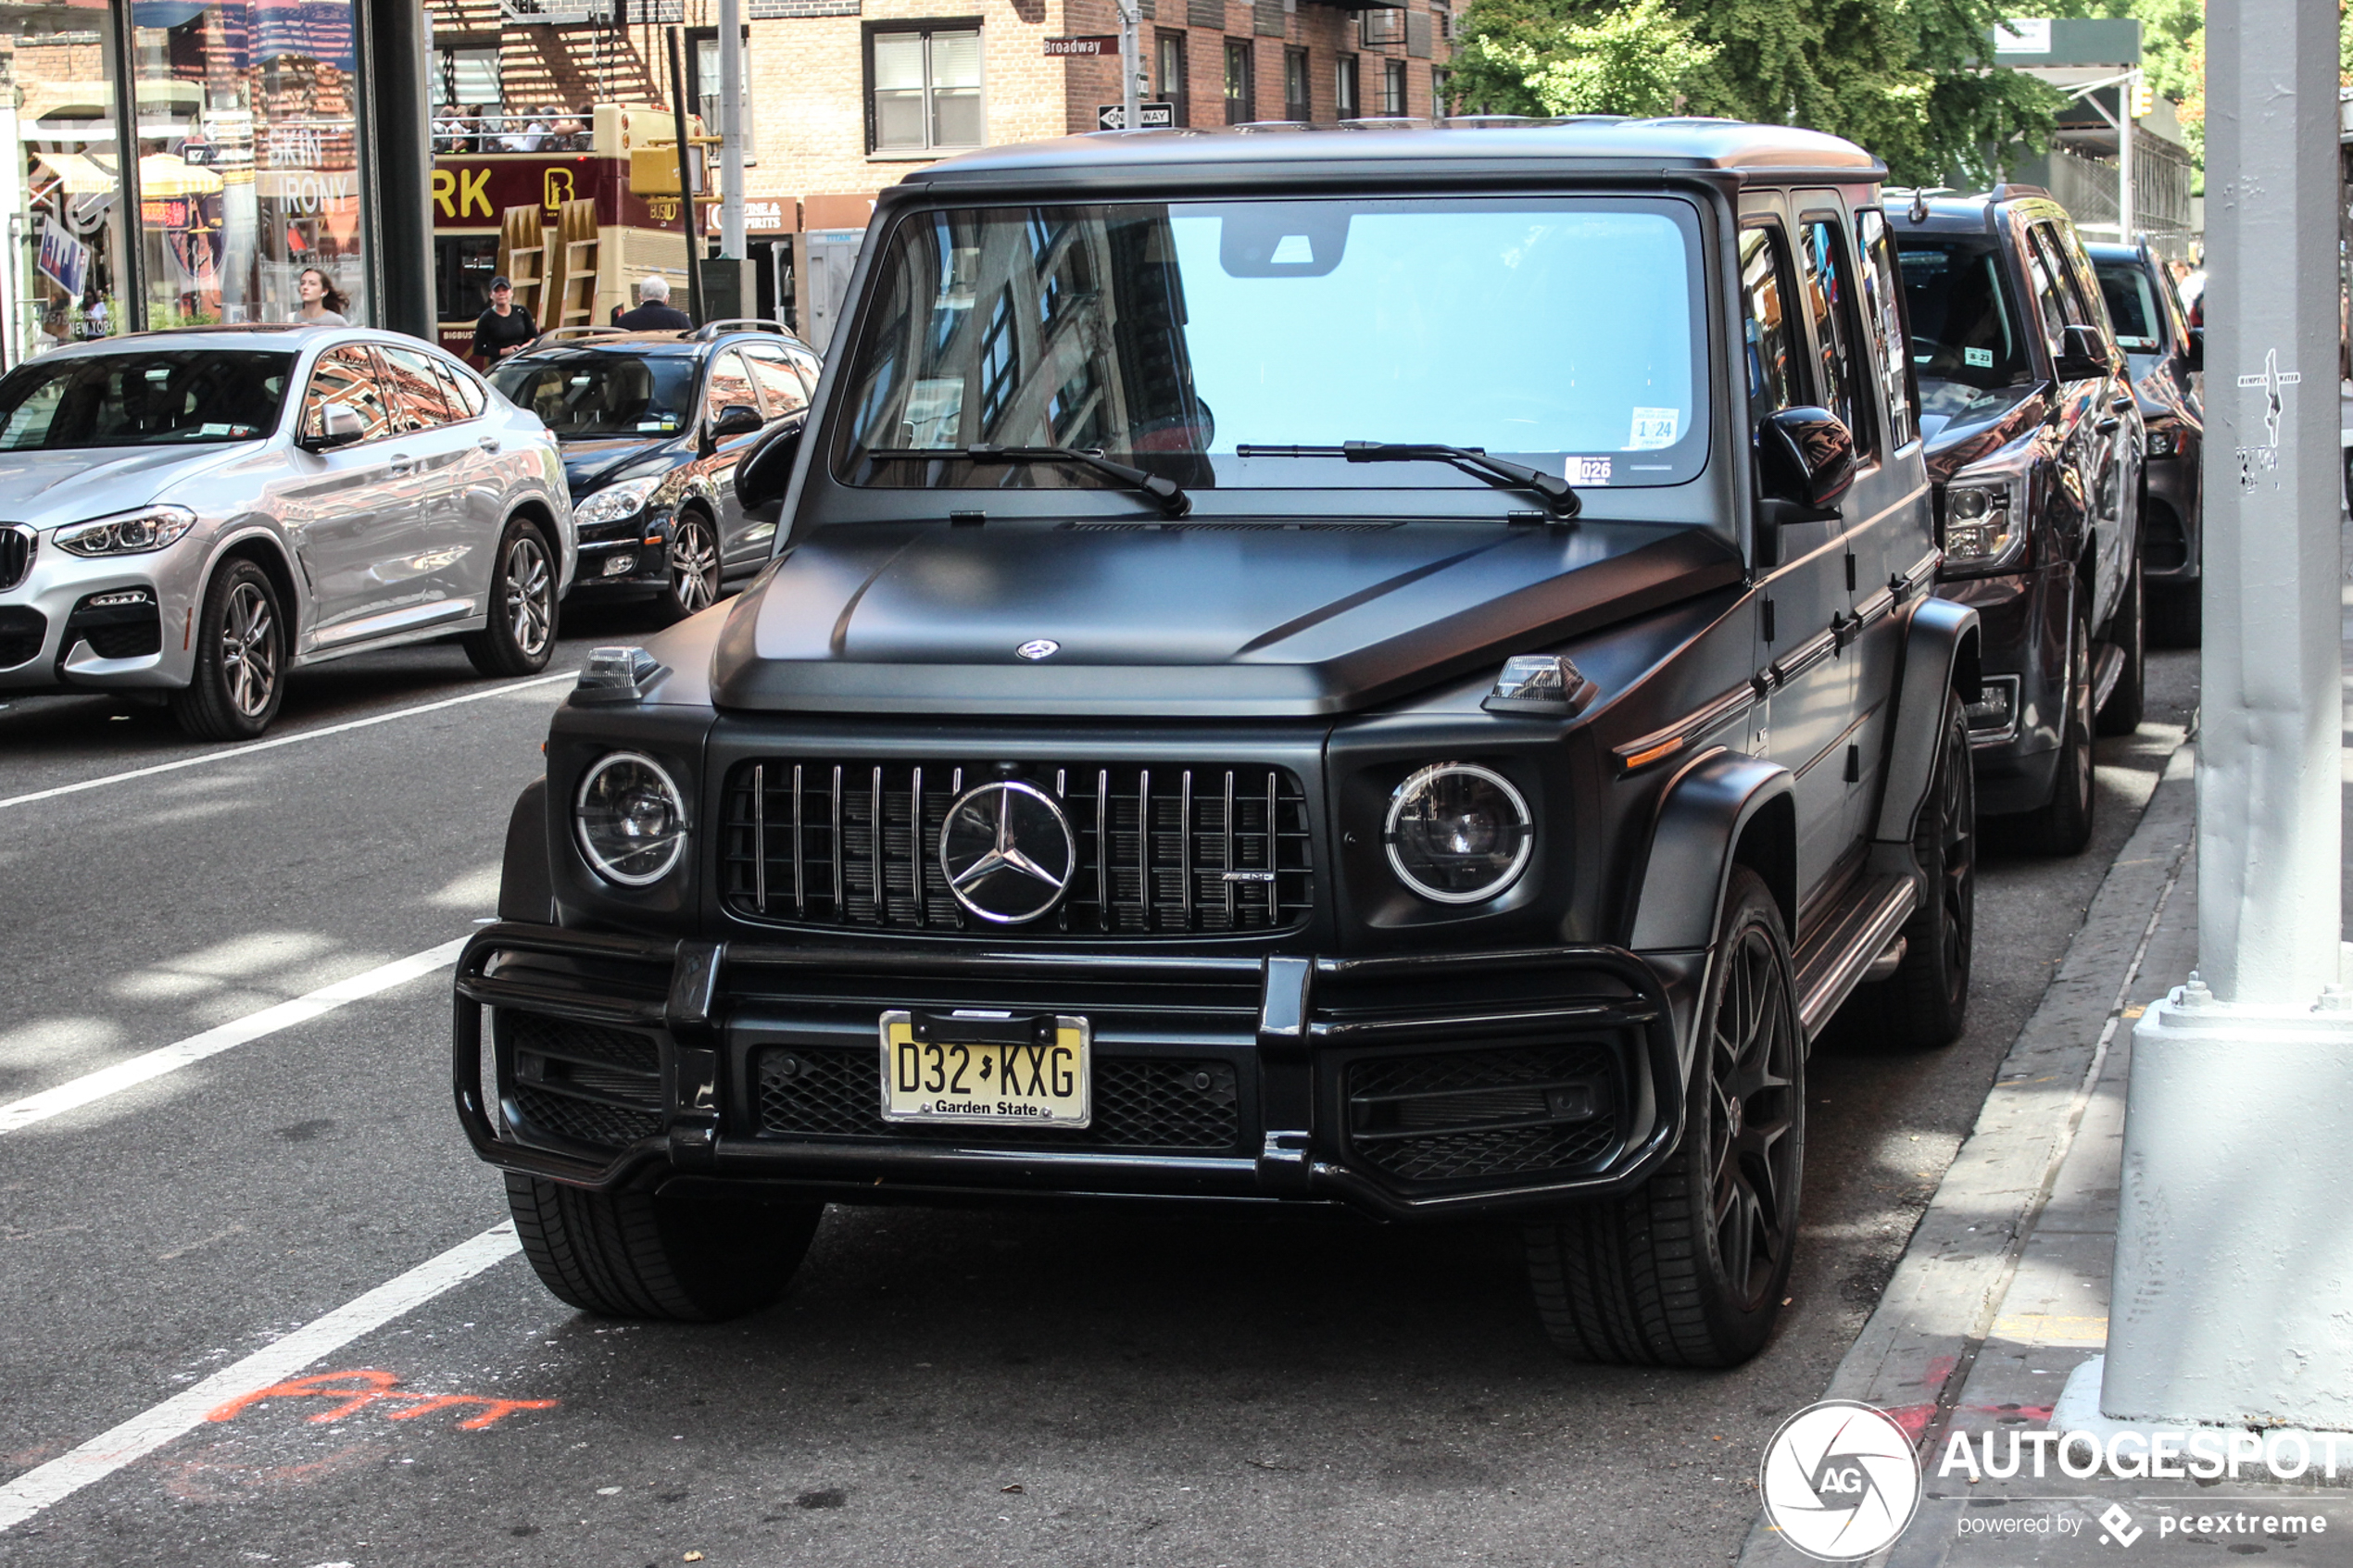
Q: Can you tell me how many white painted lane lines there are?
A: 3